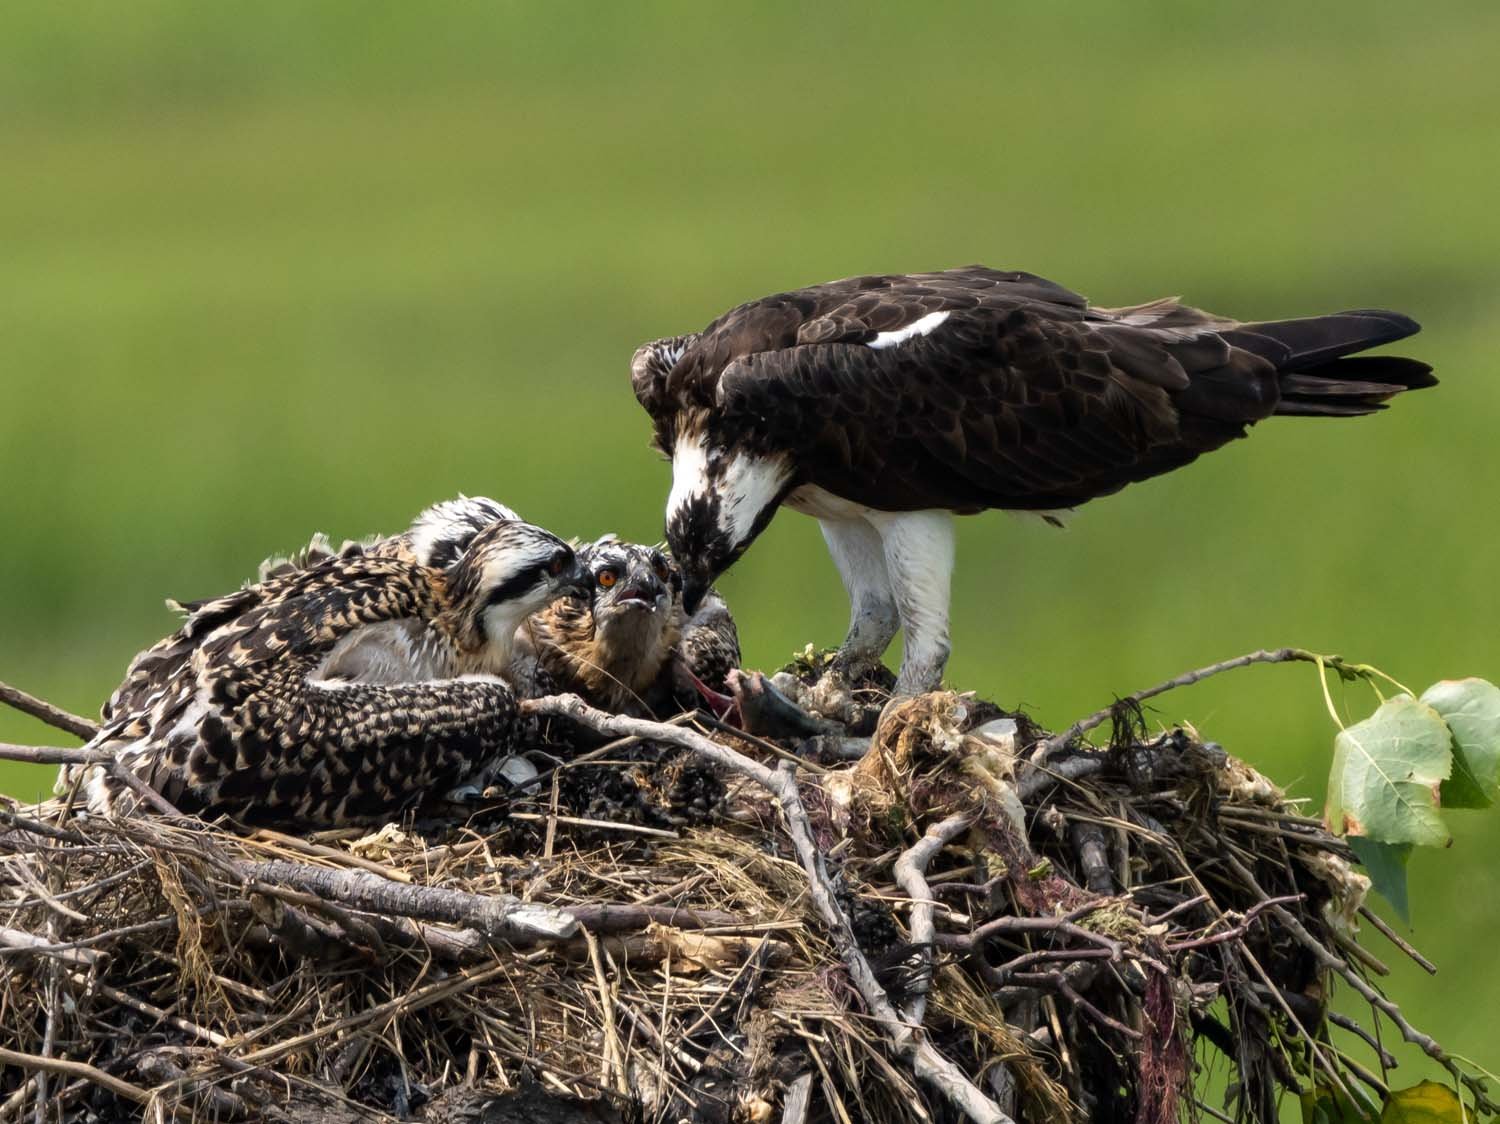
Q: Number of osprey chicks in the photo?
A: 3